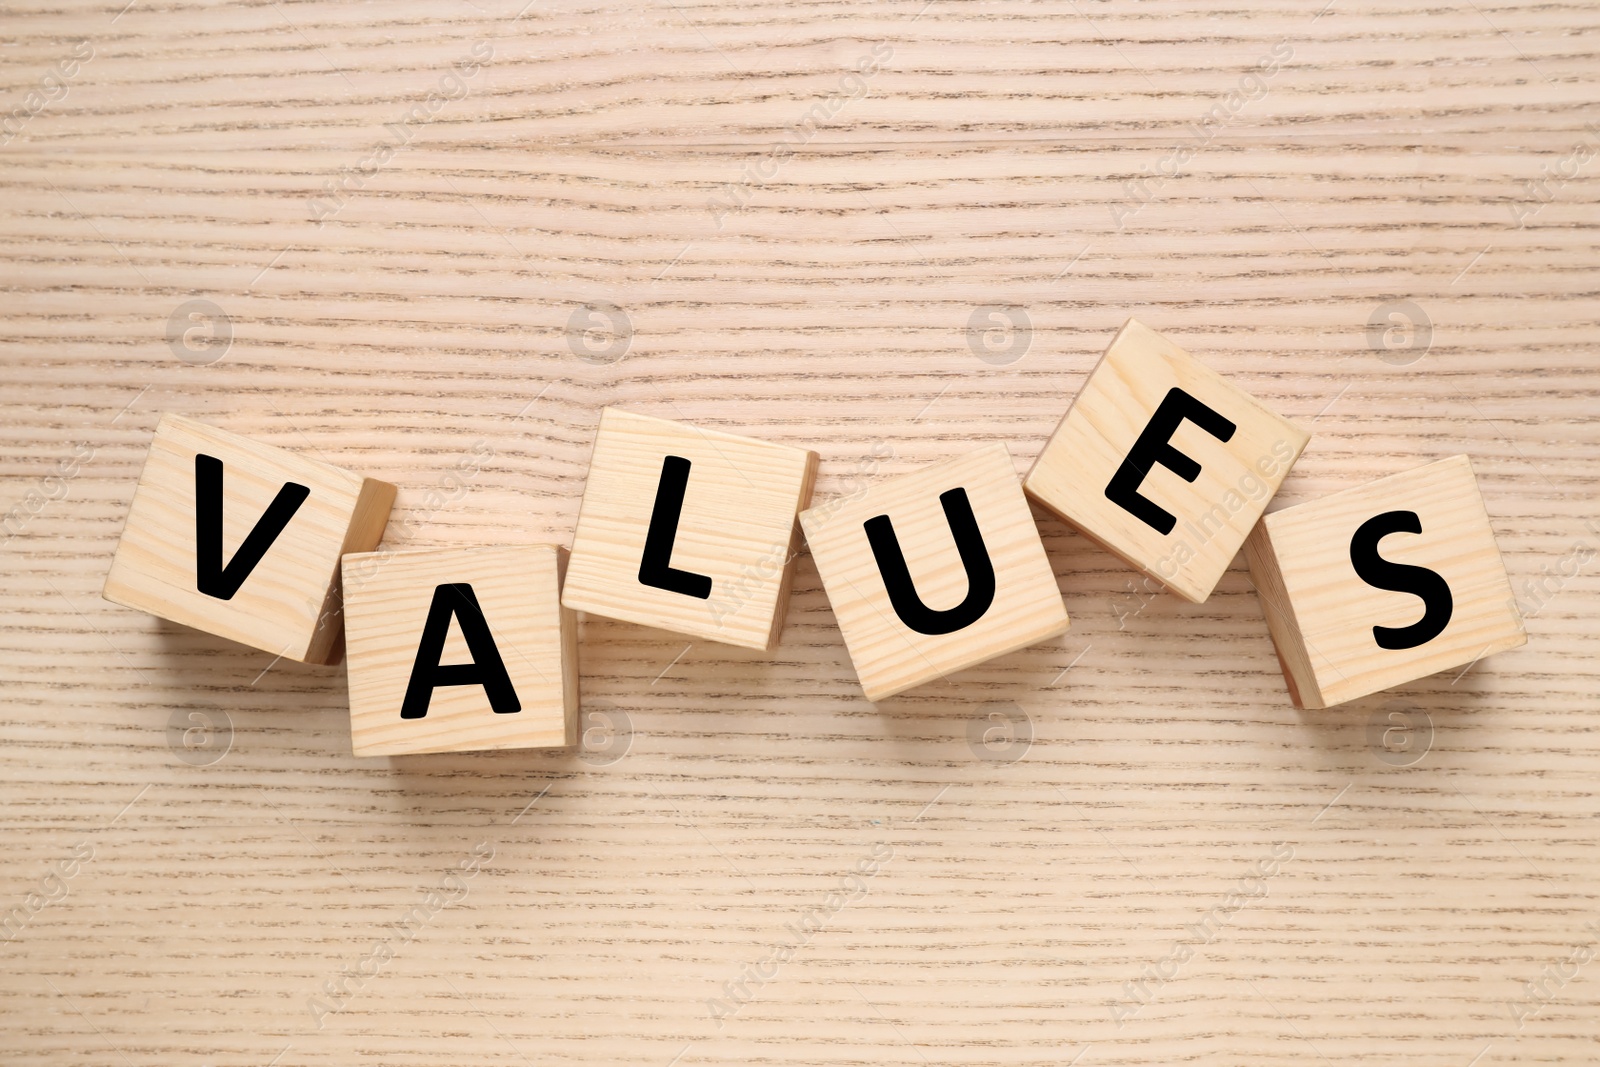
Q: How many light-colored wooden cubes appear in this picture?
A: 6